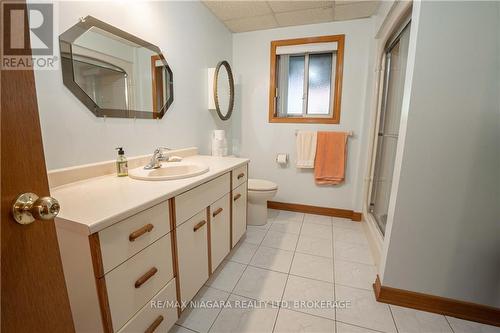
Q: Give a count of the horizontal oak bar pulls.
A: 7